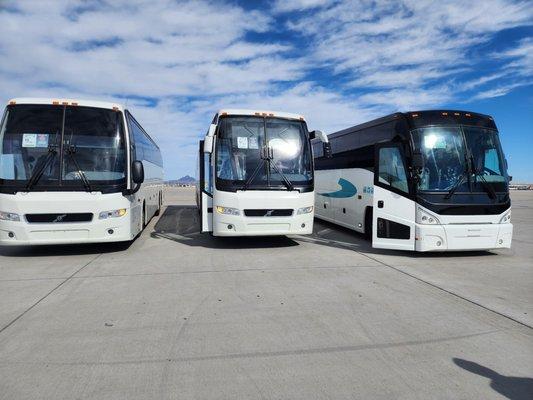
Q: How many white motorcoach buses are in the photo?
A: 3